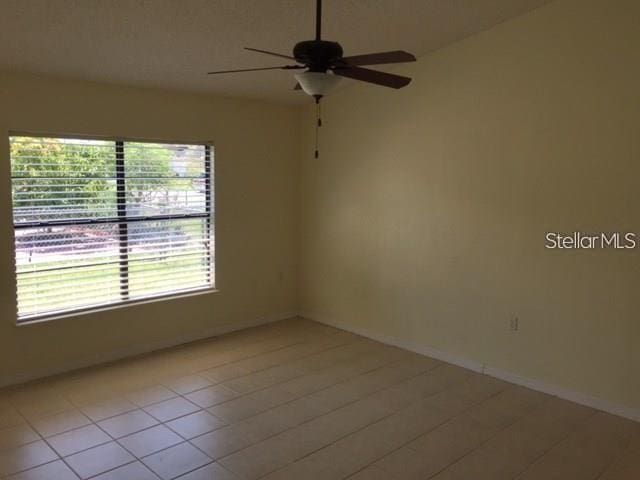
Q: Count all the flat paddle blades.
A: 5